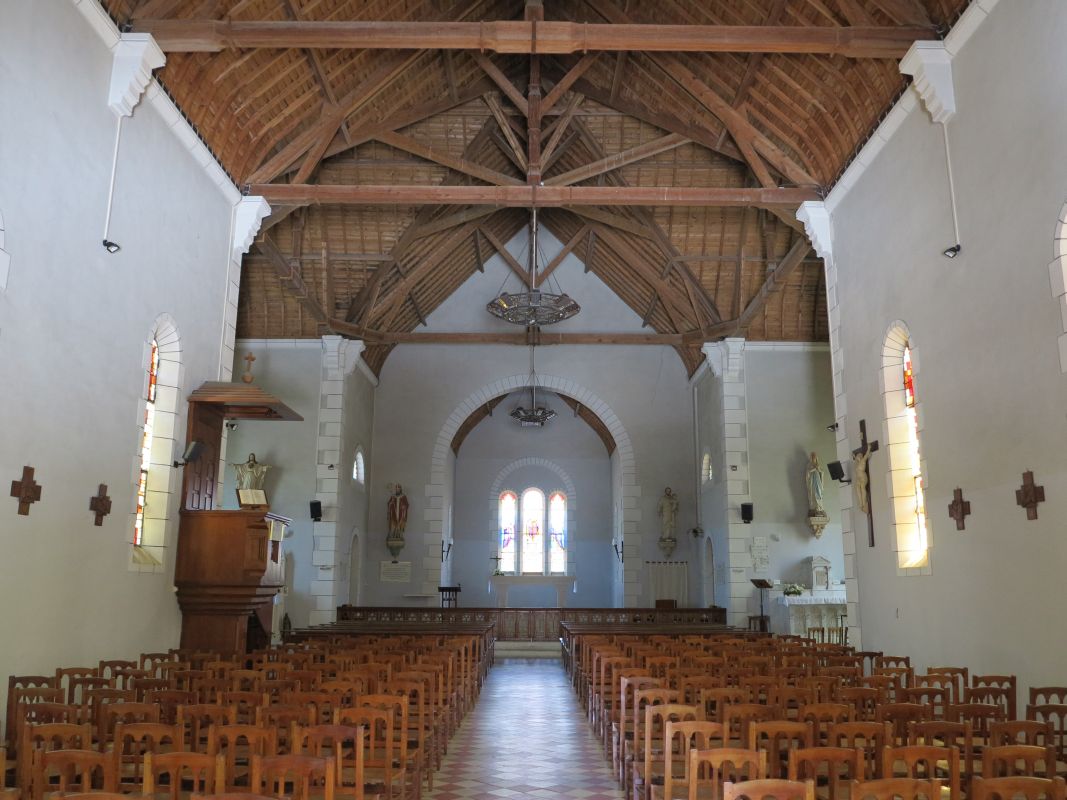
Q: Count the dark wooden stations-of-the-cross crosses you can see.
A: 4